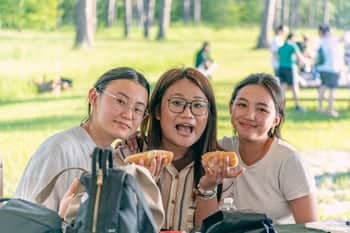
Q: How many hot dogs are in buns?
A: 2